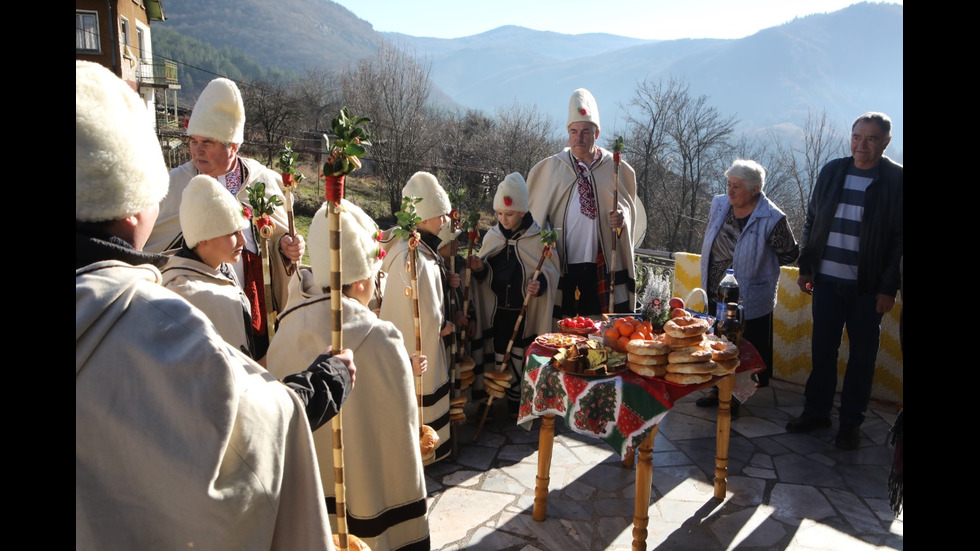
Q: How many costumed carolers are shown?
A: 8